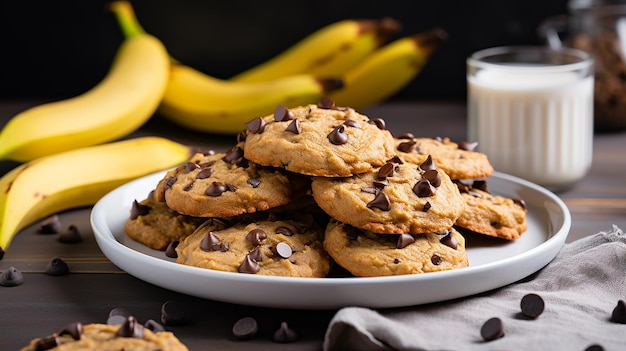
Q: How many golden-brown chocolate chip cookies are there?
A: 9